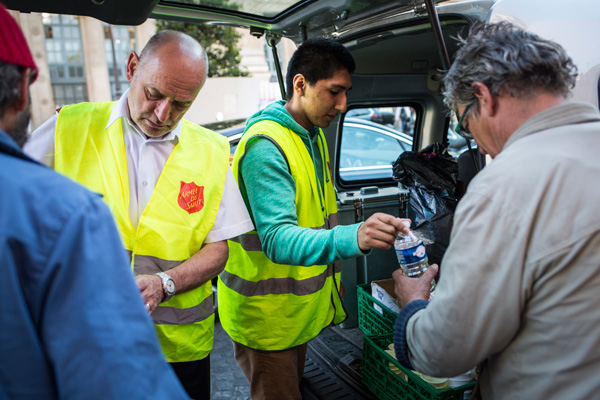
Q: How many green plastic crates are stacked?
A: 2